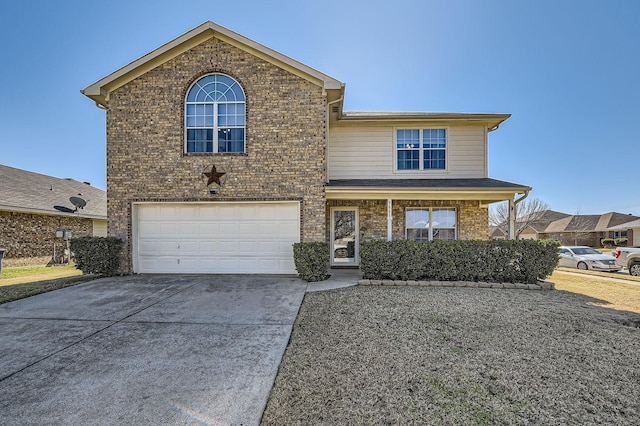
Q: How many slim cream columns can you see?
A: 2